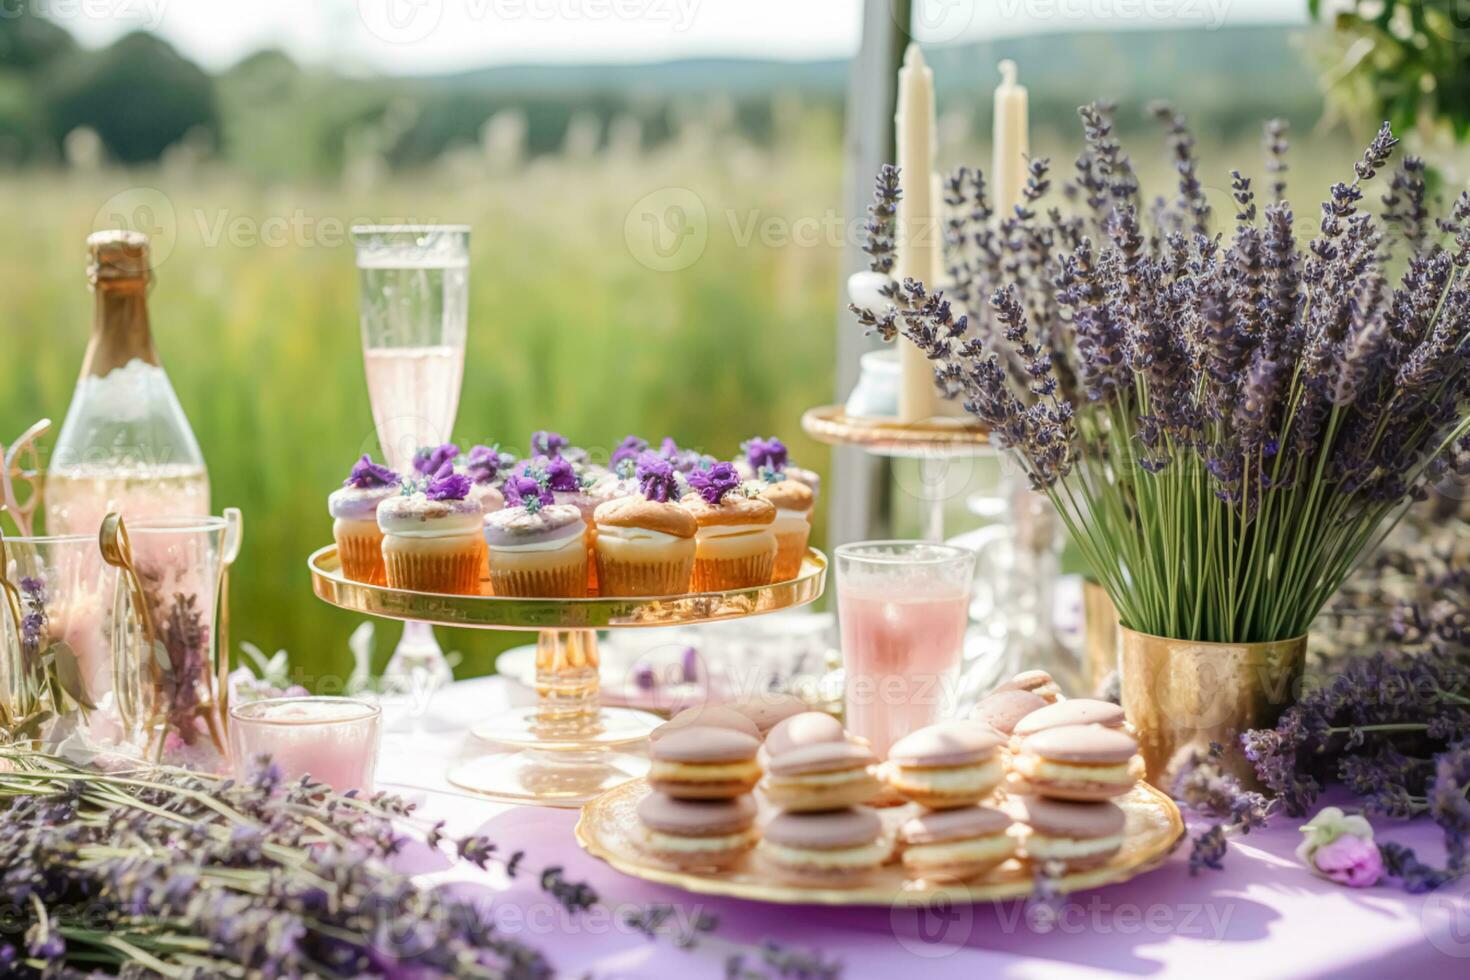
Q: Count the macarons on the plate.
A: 14